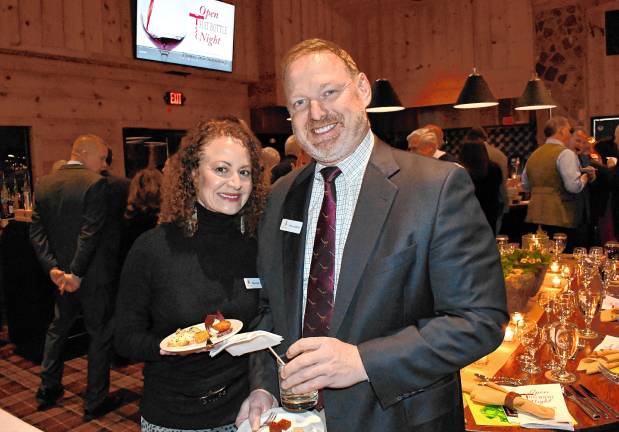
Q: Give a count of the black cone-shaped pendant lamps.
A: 3